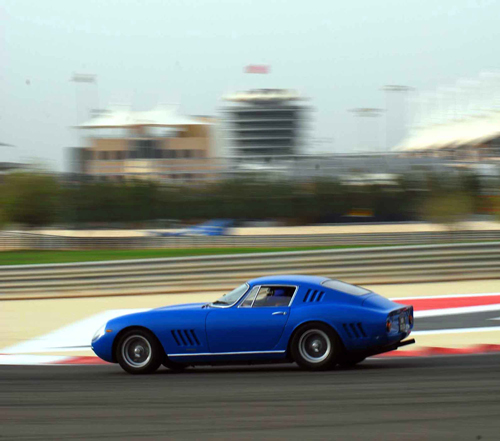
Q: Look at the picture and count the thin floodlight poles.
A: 3